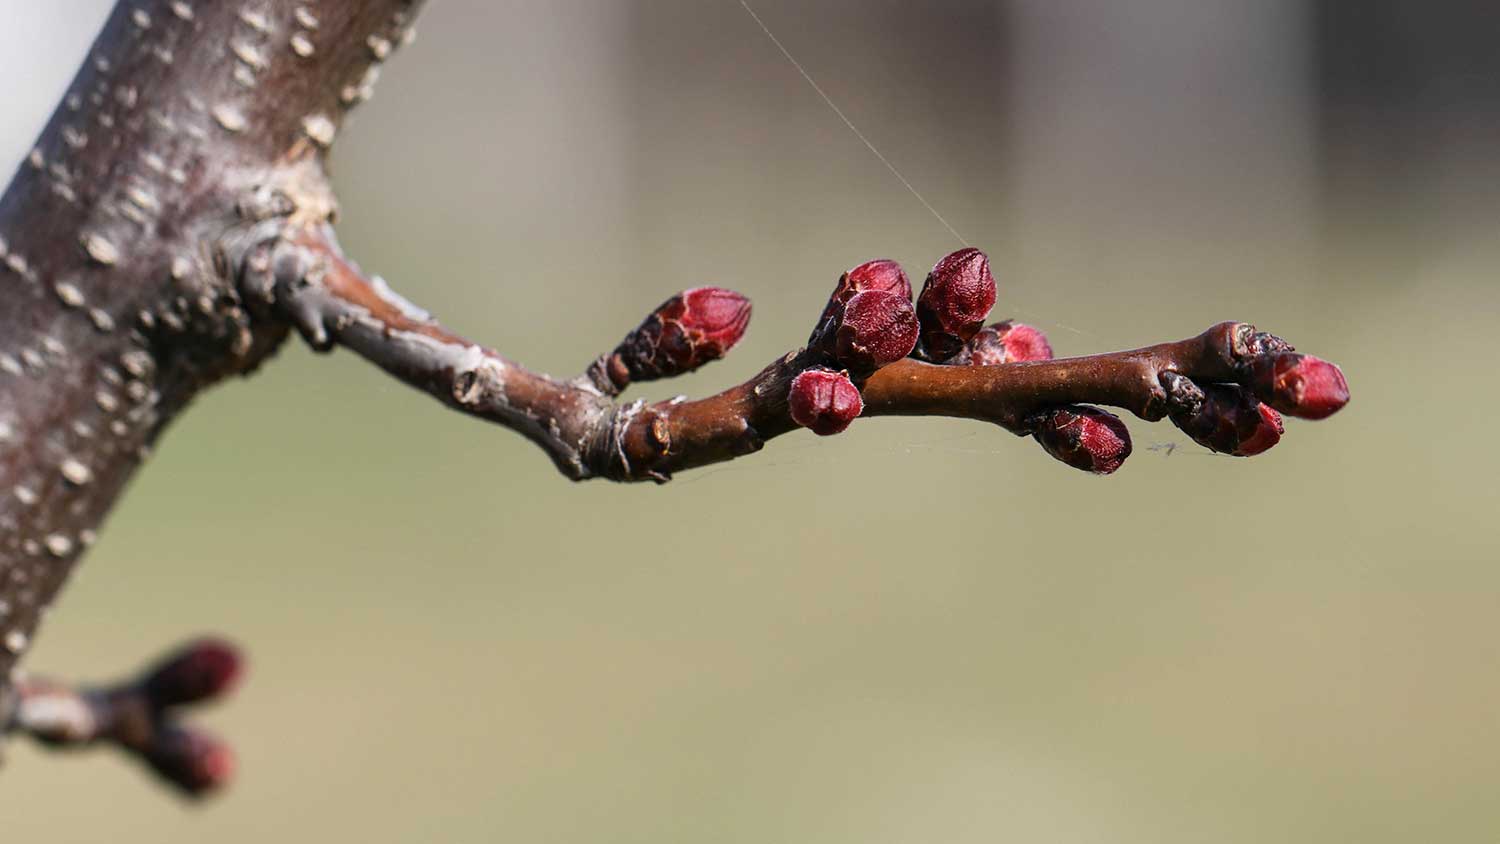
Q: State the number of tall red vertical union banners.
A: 0